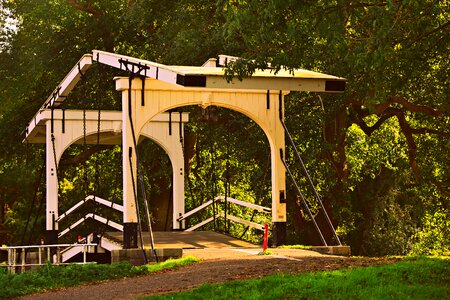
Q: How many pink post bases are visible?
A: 0